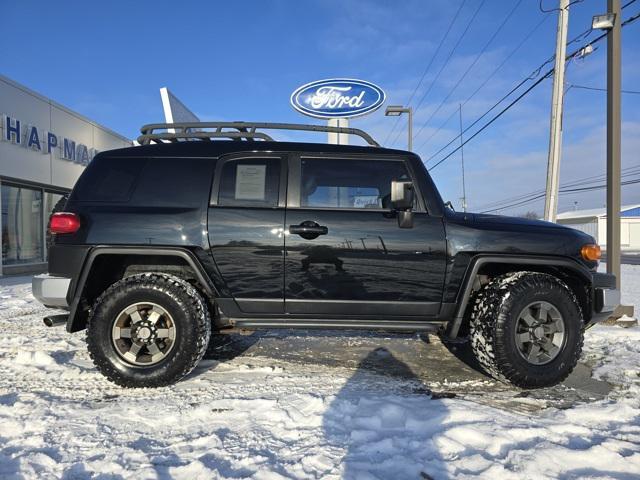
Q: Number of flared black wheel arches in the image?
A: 2